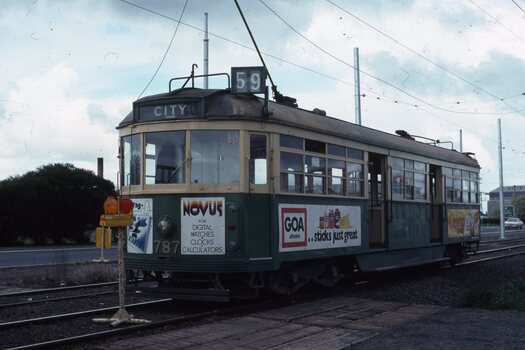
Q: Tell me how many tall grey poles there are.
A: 4